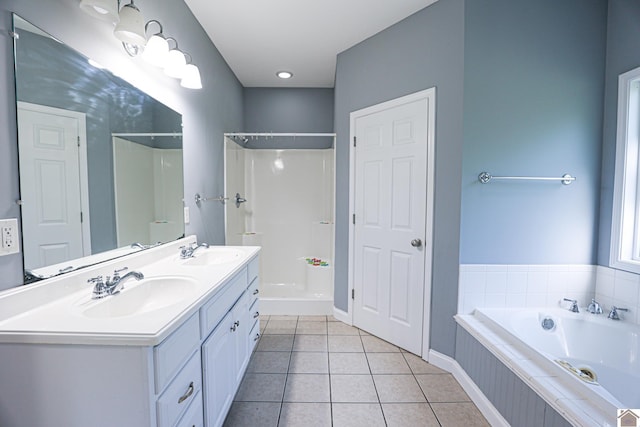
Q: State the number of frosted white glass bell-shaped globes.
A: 5